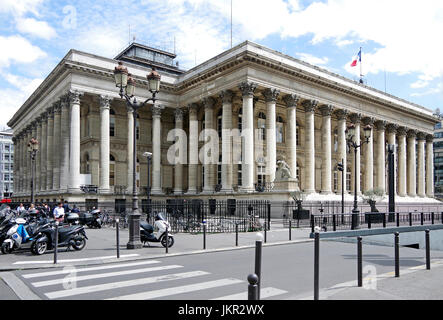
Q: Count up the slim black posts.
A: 13